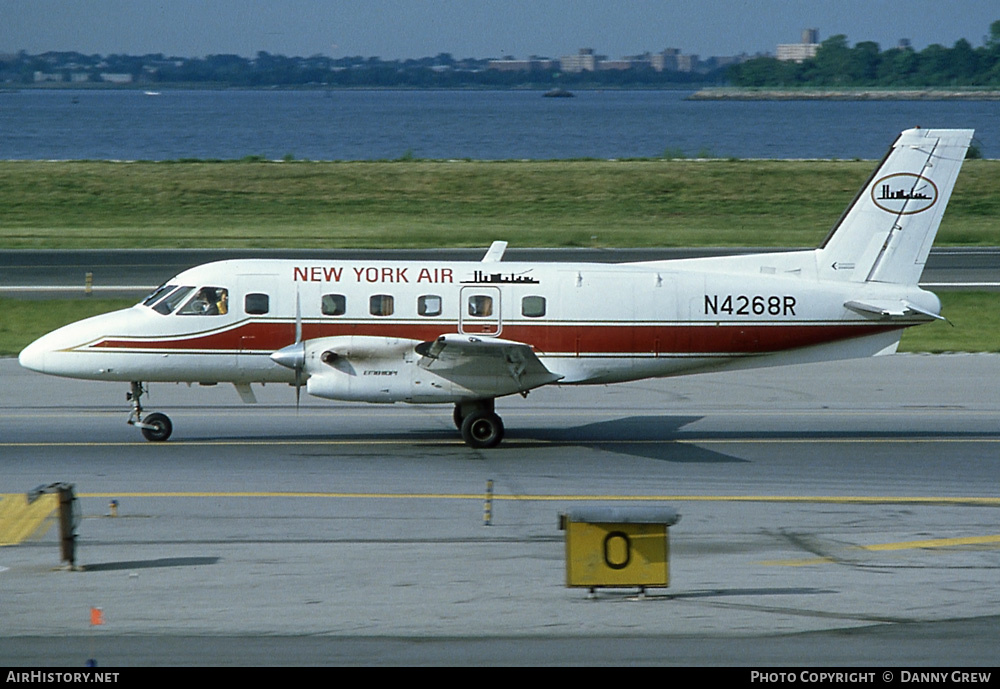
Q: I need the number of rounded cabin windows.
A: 6